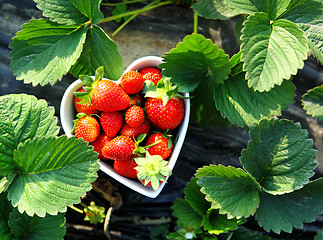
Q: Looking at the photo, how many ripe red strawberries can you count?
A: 15